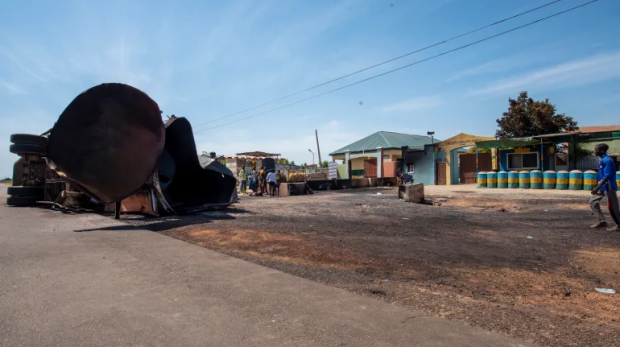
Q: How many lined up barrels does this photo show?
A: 11